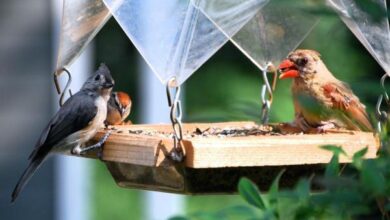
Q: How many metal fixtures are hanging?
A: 4